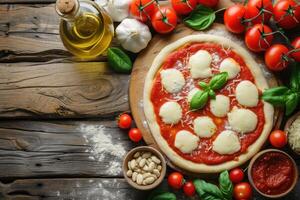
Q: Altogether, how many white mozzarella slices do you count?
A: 11